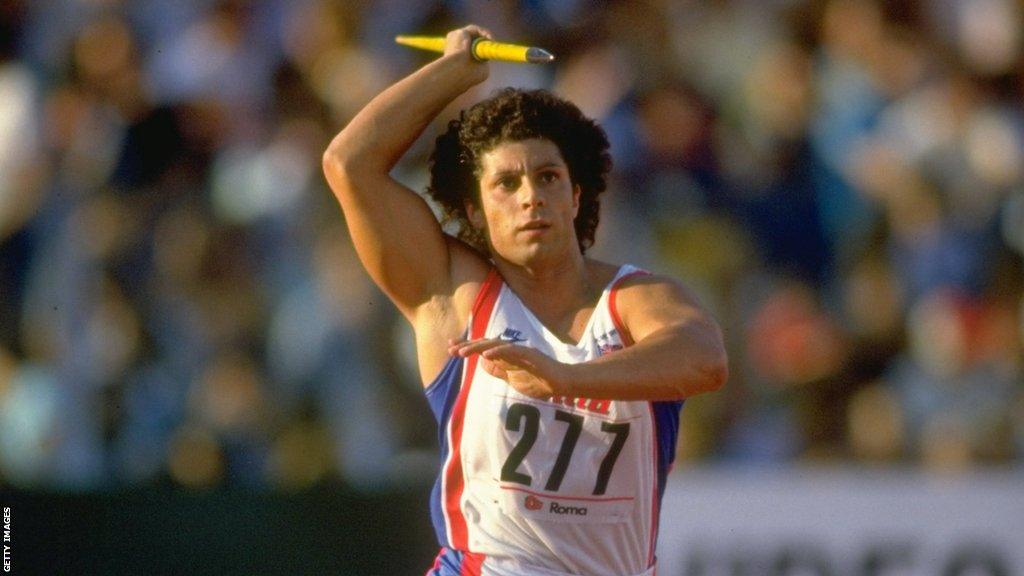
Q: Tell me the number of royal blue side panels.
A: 2